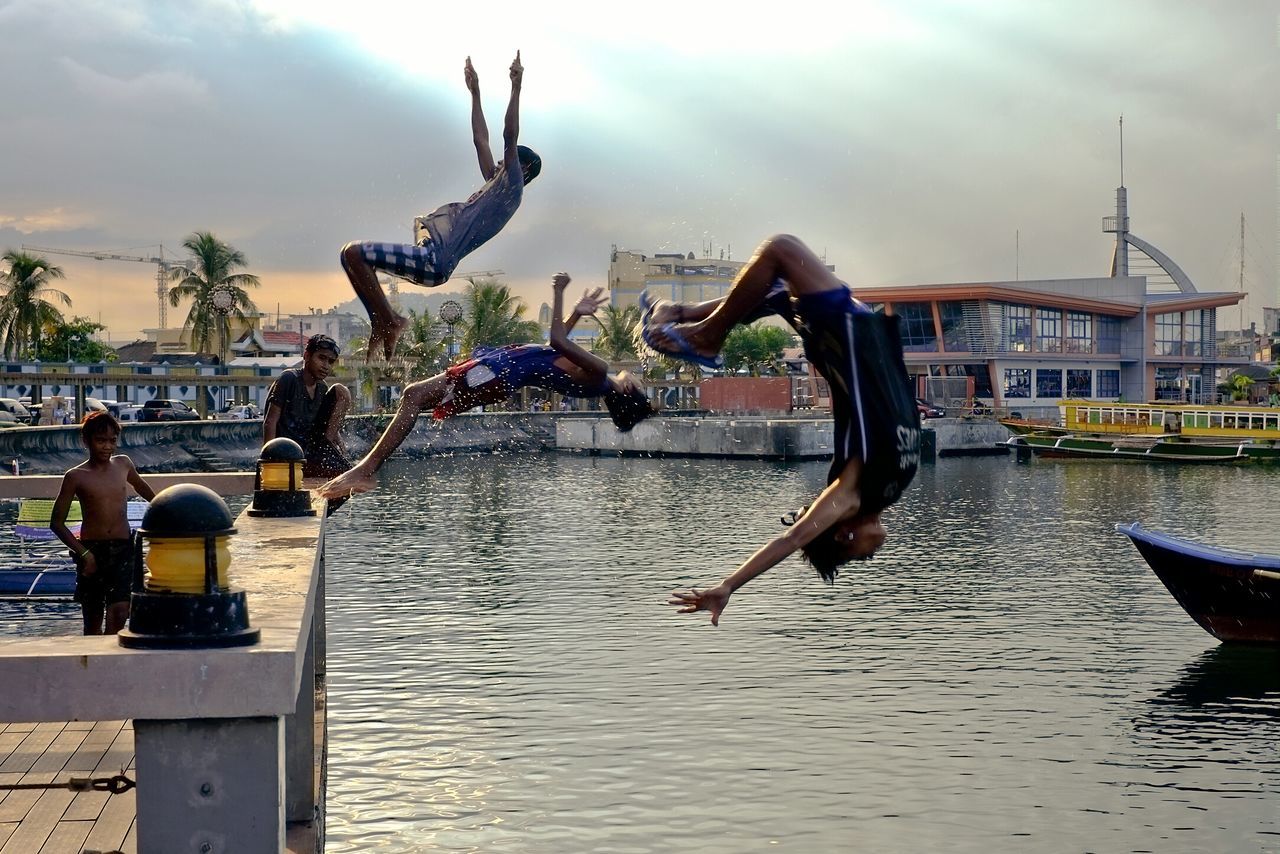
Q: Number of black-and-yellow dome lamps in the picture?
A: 2